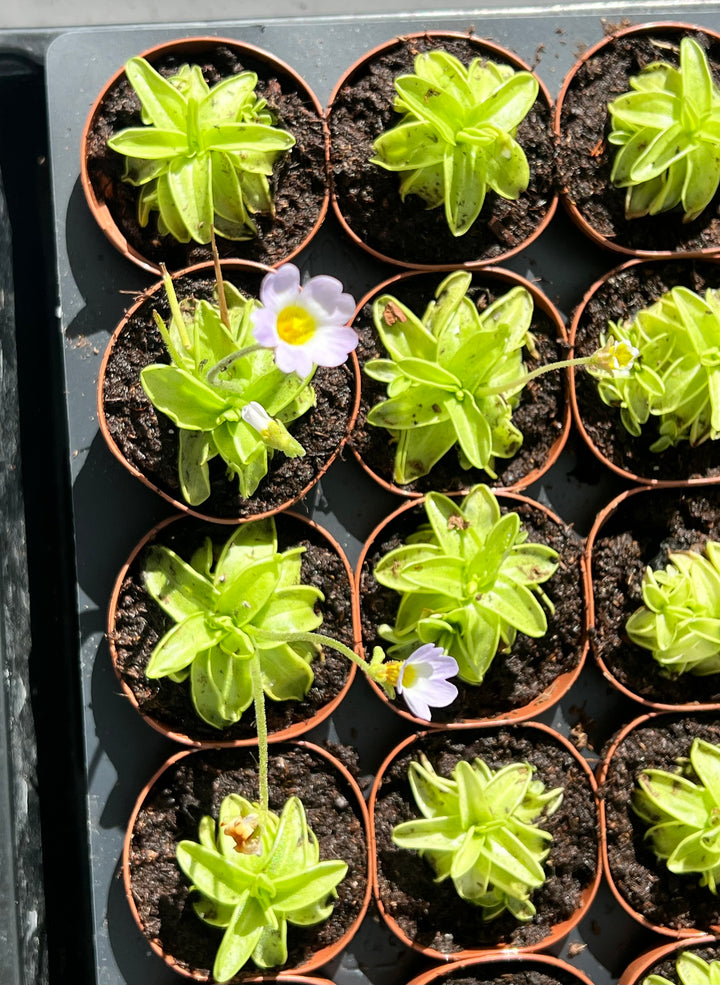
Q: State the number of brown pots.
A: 15